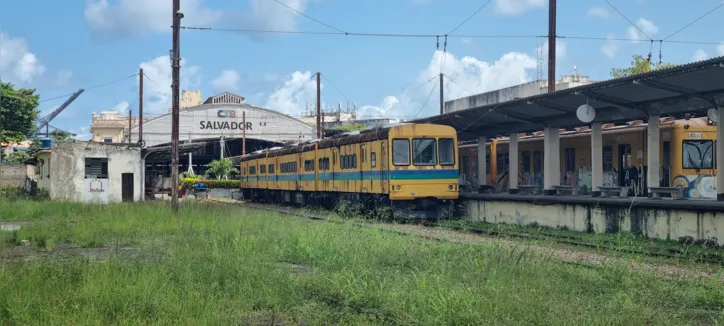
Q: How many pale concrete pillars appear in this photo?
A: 6